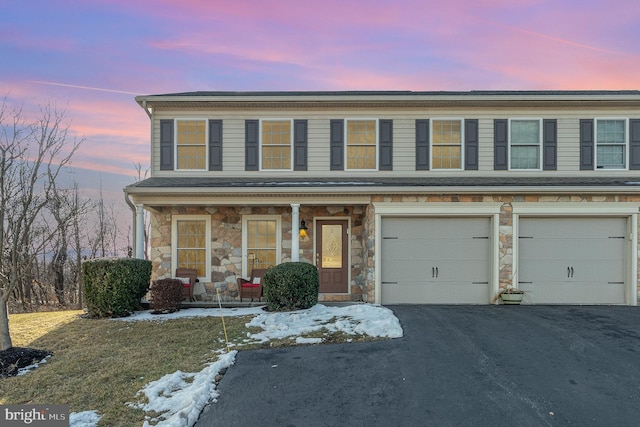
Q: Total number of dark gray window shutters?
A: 12